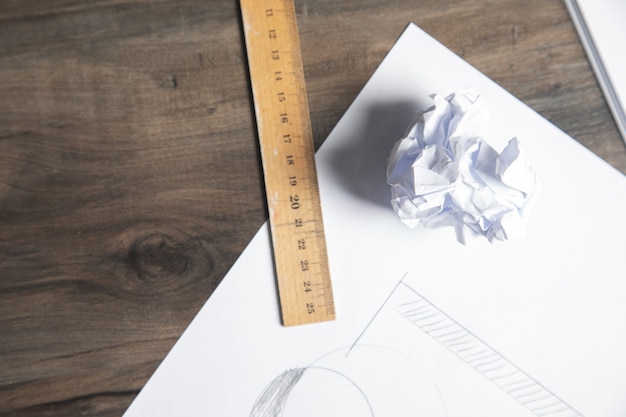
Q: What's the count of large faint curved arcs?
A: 2